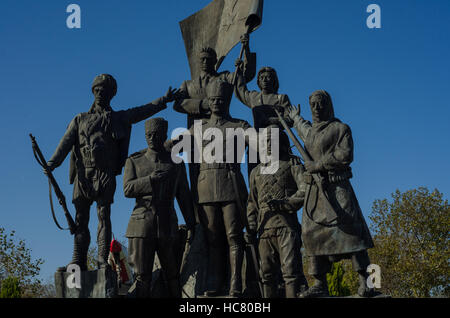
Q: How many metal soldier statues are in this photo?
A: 7